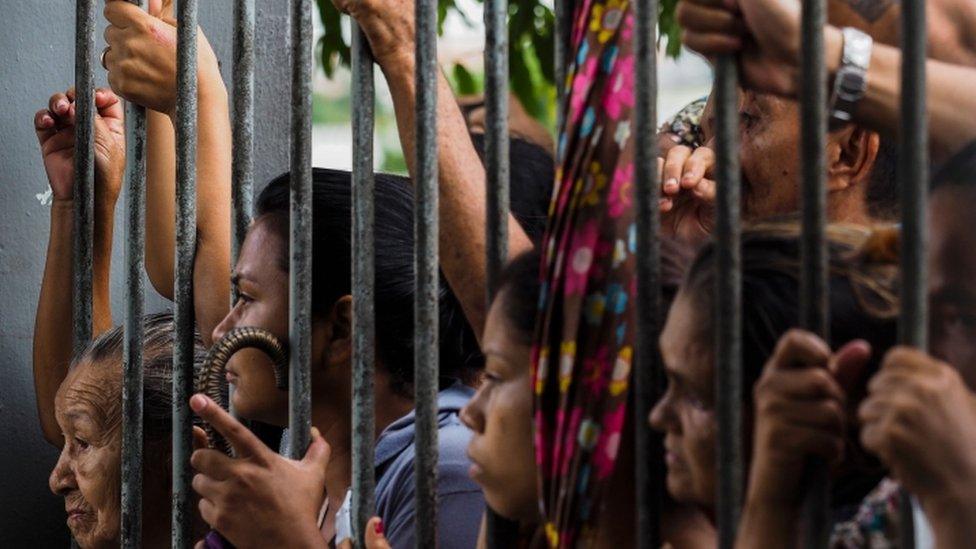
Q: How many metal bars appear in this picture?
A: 13